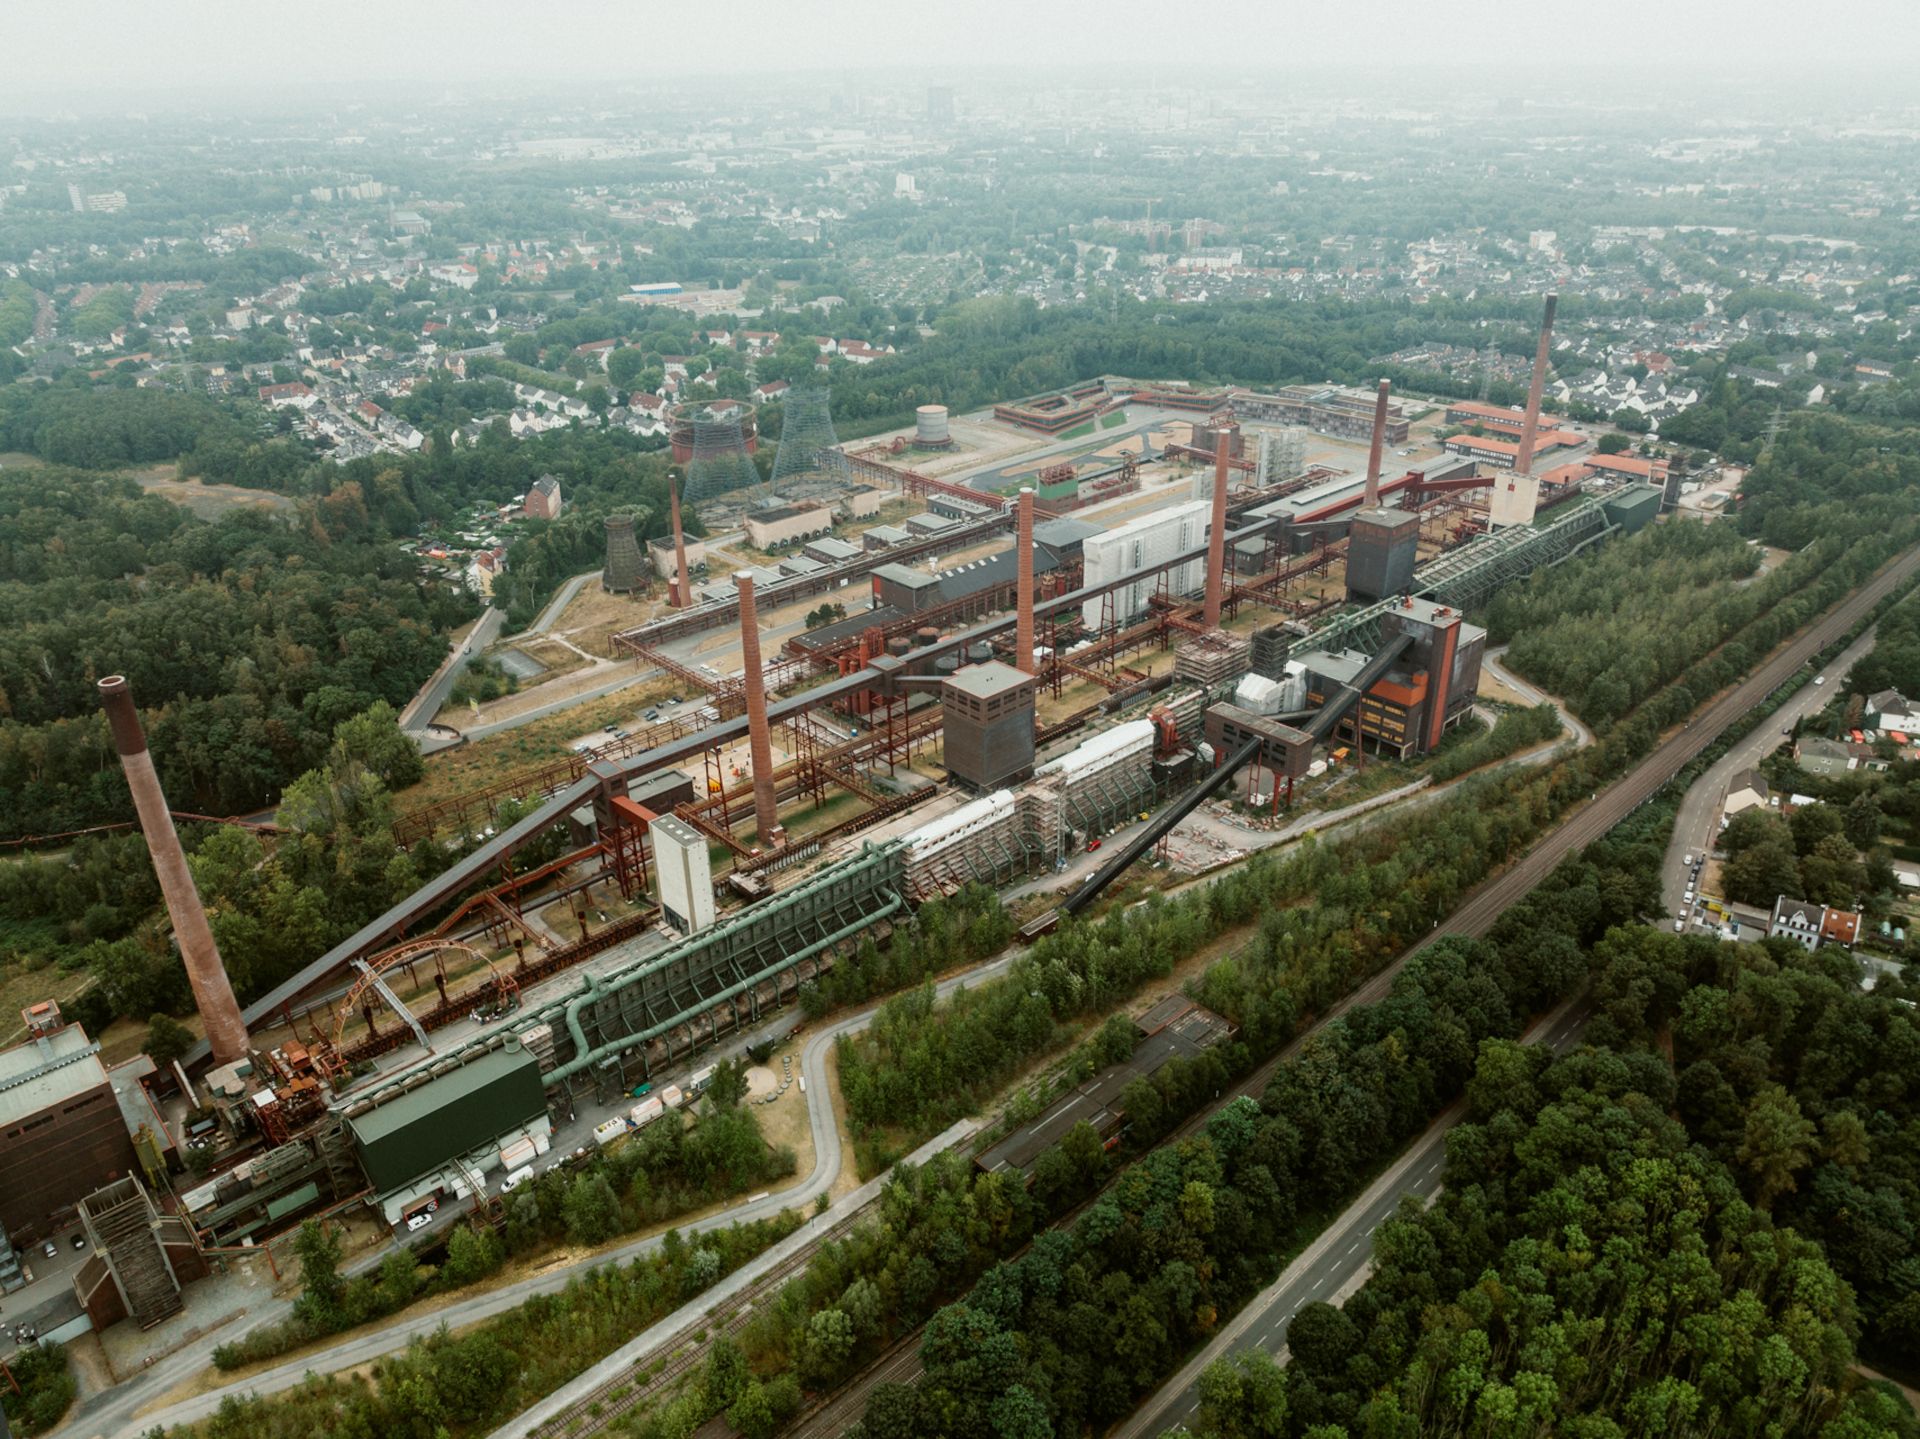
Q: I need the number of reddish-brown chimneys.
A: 7